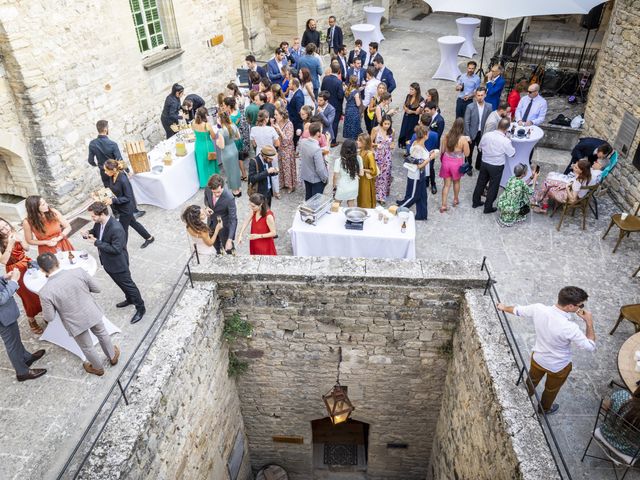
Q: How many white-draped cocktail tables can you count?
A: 6